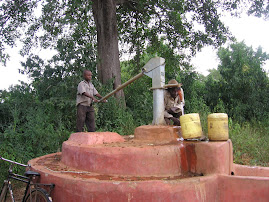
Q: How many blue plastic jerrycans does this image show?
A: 0